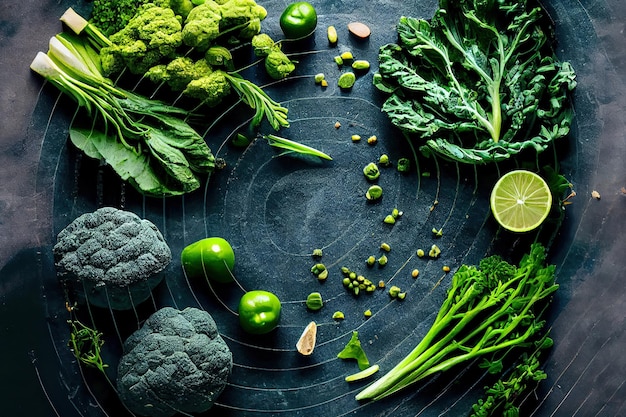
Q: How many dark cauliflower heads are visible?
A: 2